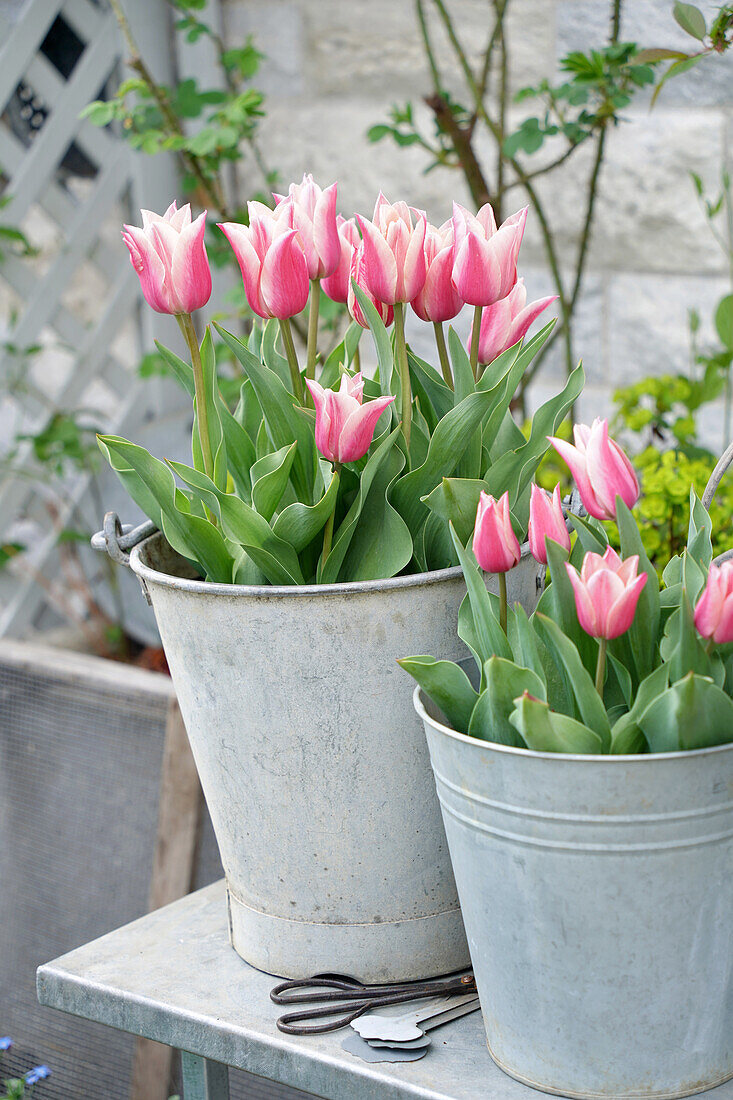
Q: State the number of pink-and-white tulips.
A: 15